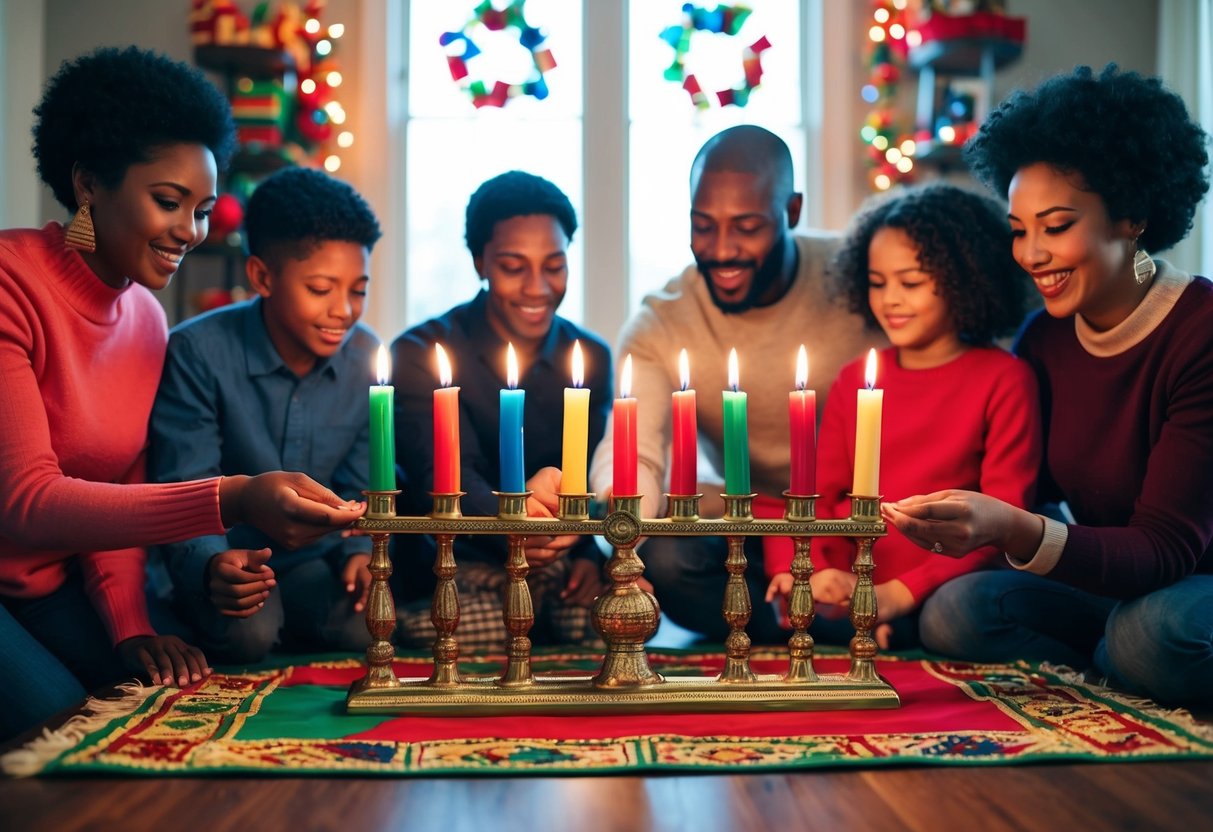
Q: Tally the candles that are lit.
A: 9